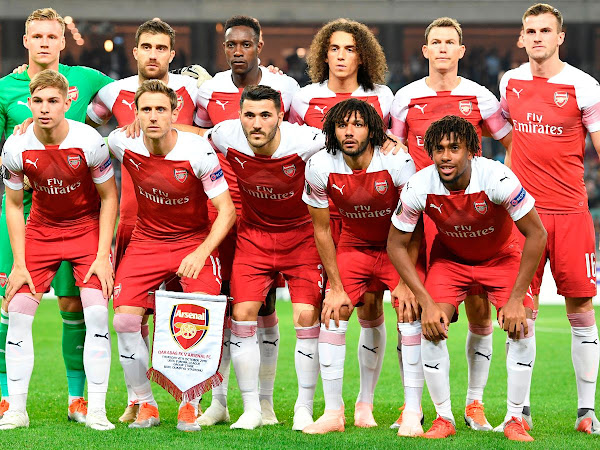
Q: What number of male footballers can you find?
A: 11